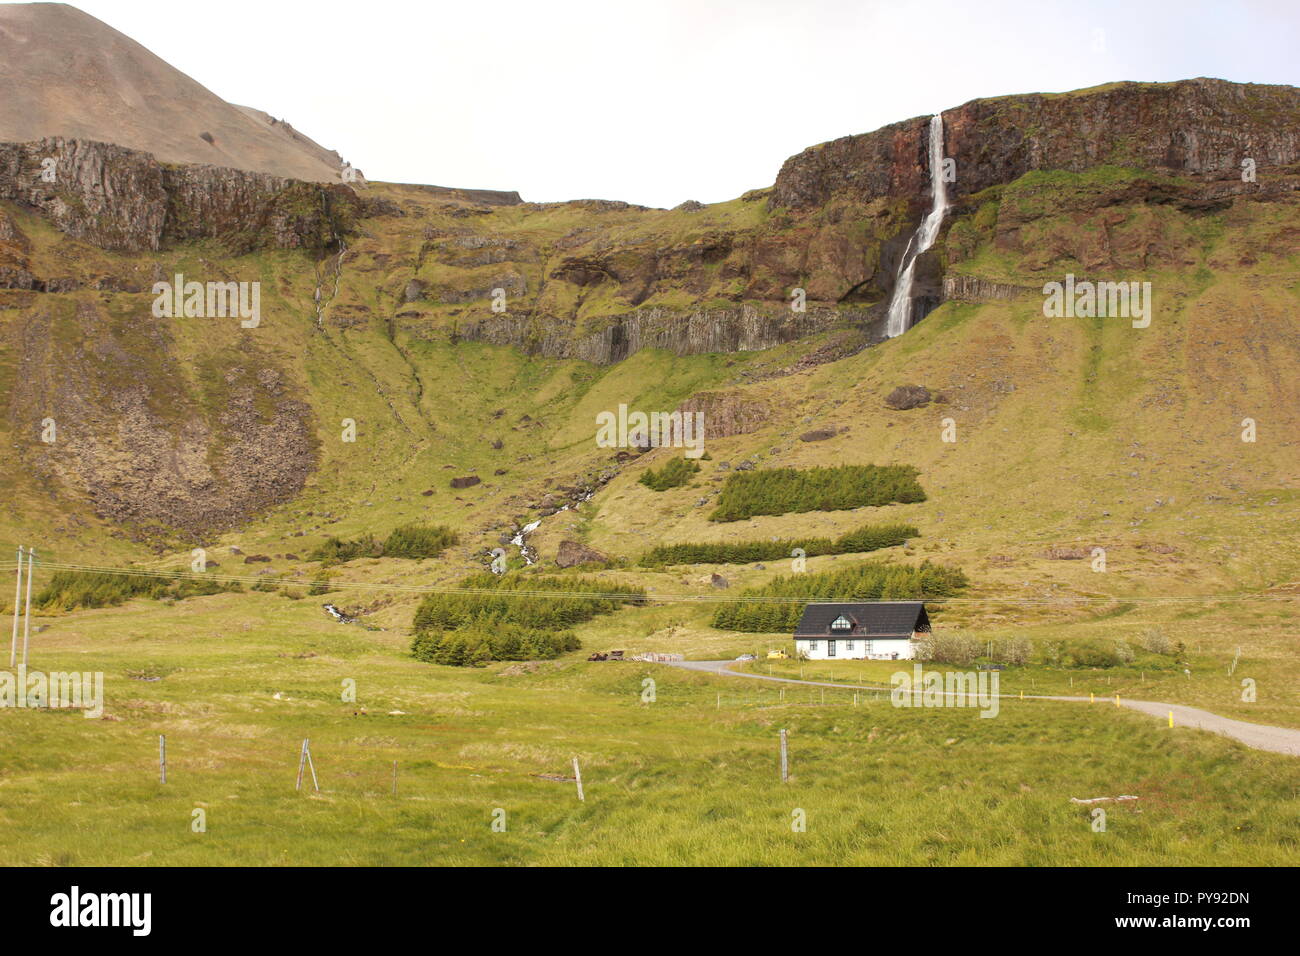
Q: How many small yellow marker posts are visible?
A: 4